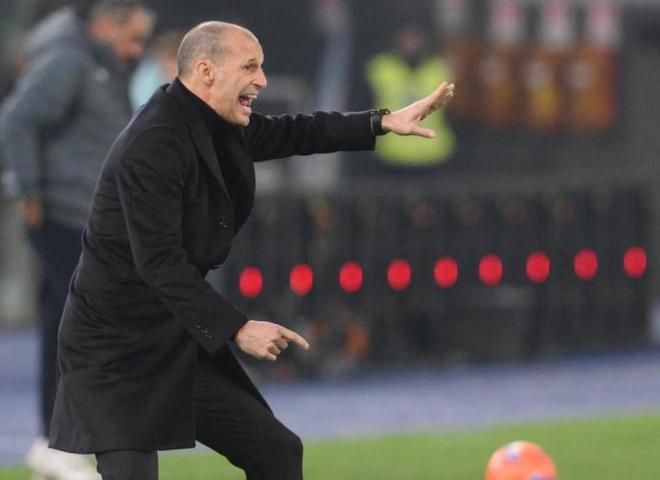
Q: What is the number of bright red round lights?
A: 9